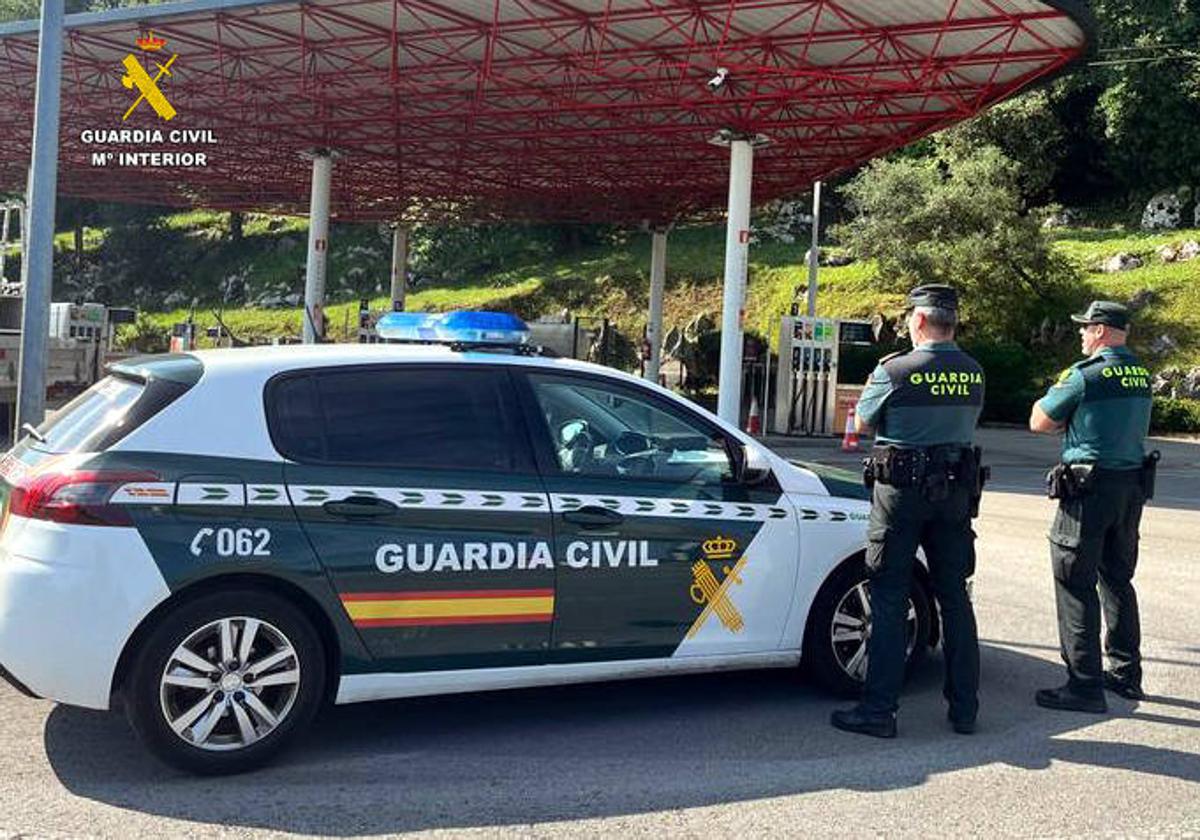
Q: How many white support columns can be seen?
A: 4